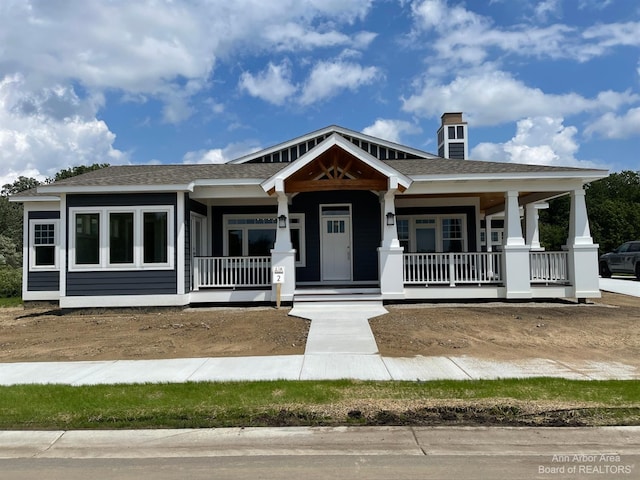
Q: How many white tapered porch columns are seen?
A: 5